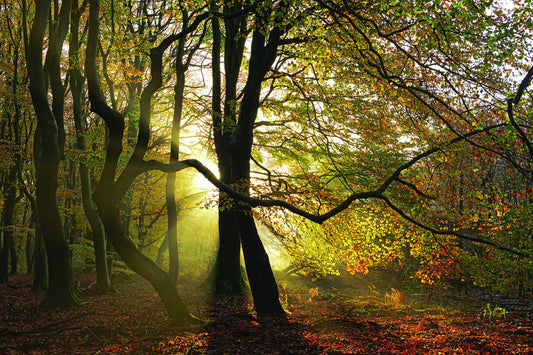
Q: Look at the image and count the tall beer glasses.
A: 0